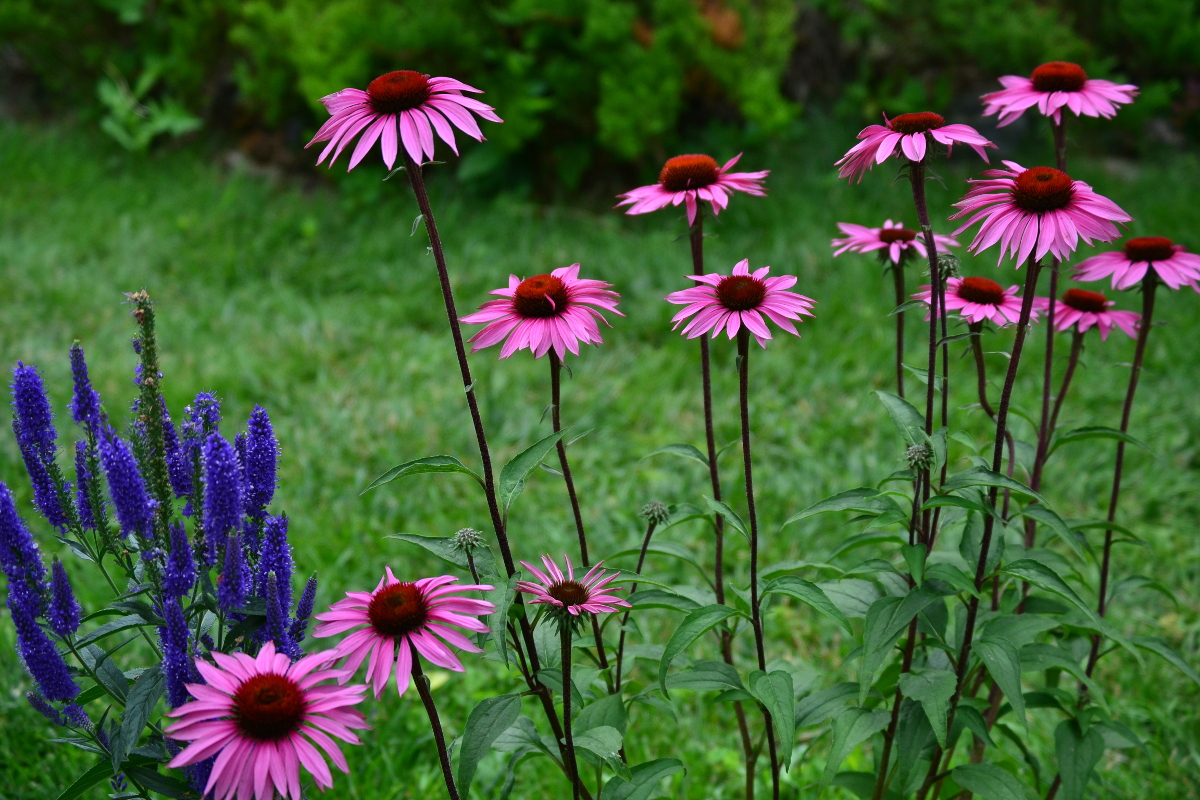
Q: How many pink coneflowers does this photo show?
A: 14